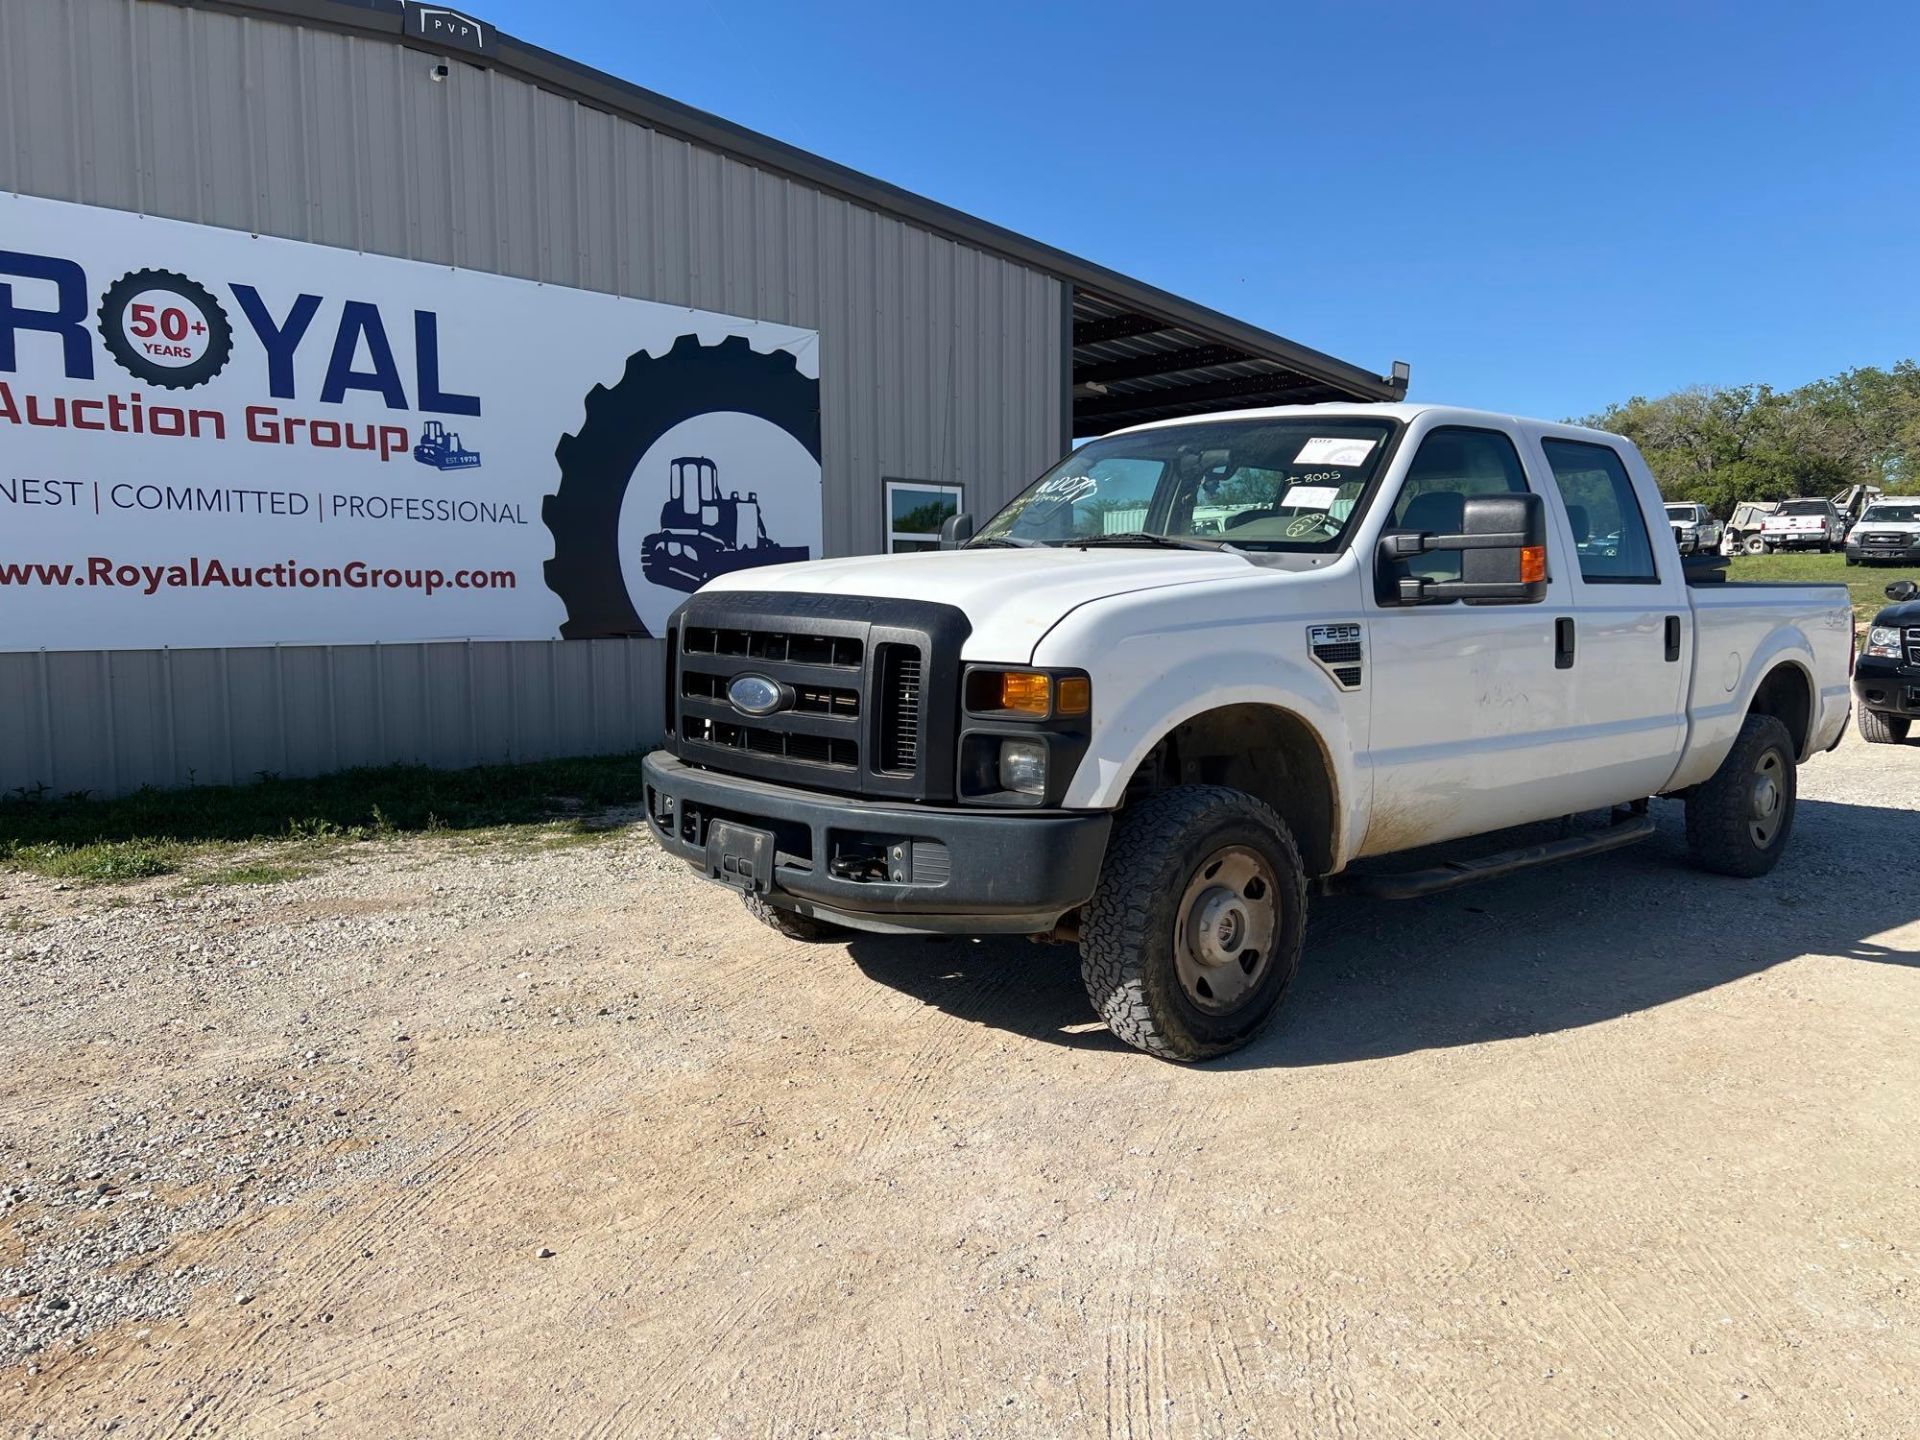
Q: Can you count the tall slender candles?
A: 0